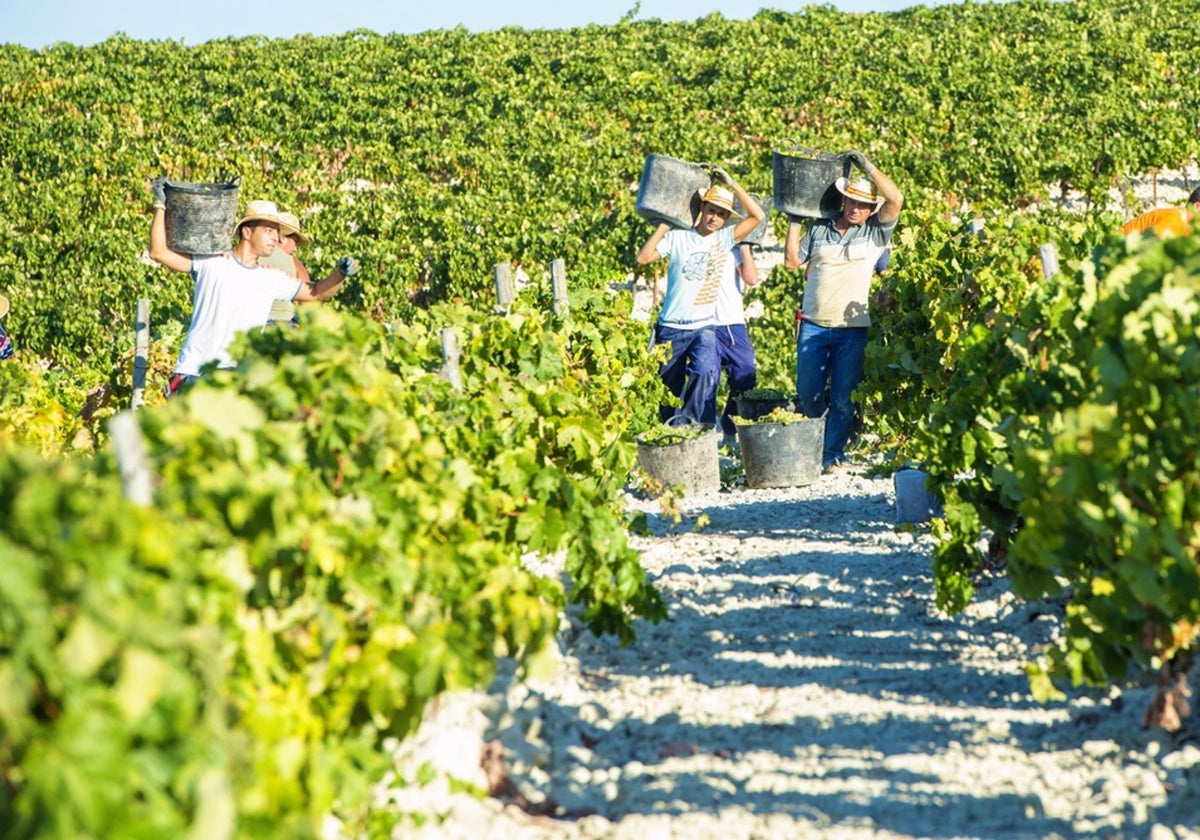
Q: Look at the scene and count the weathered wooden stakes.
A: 7